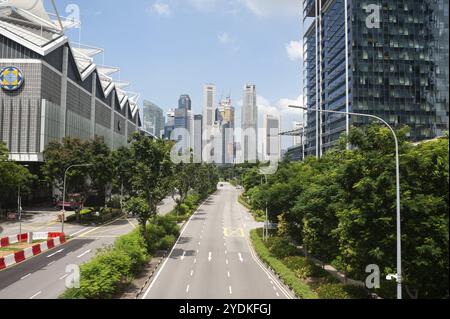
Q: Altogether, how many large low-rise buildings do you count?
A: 1